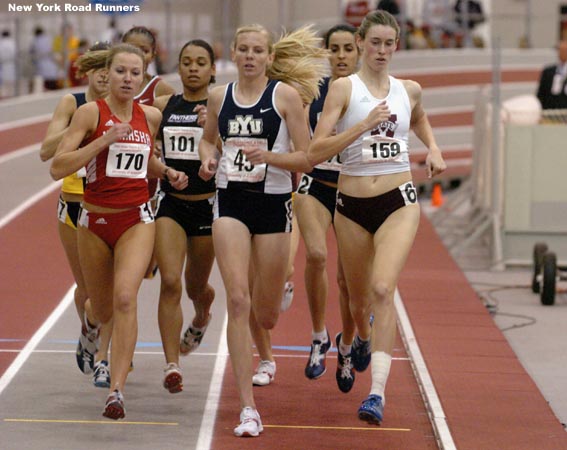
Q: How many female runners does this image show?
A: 7